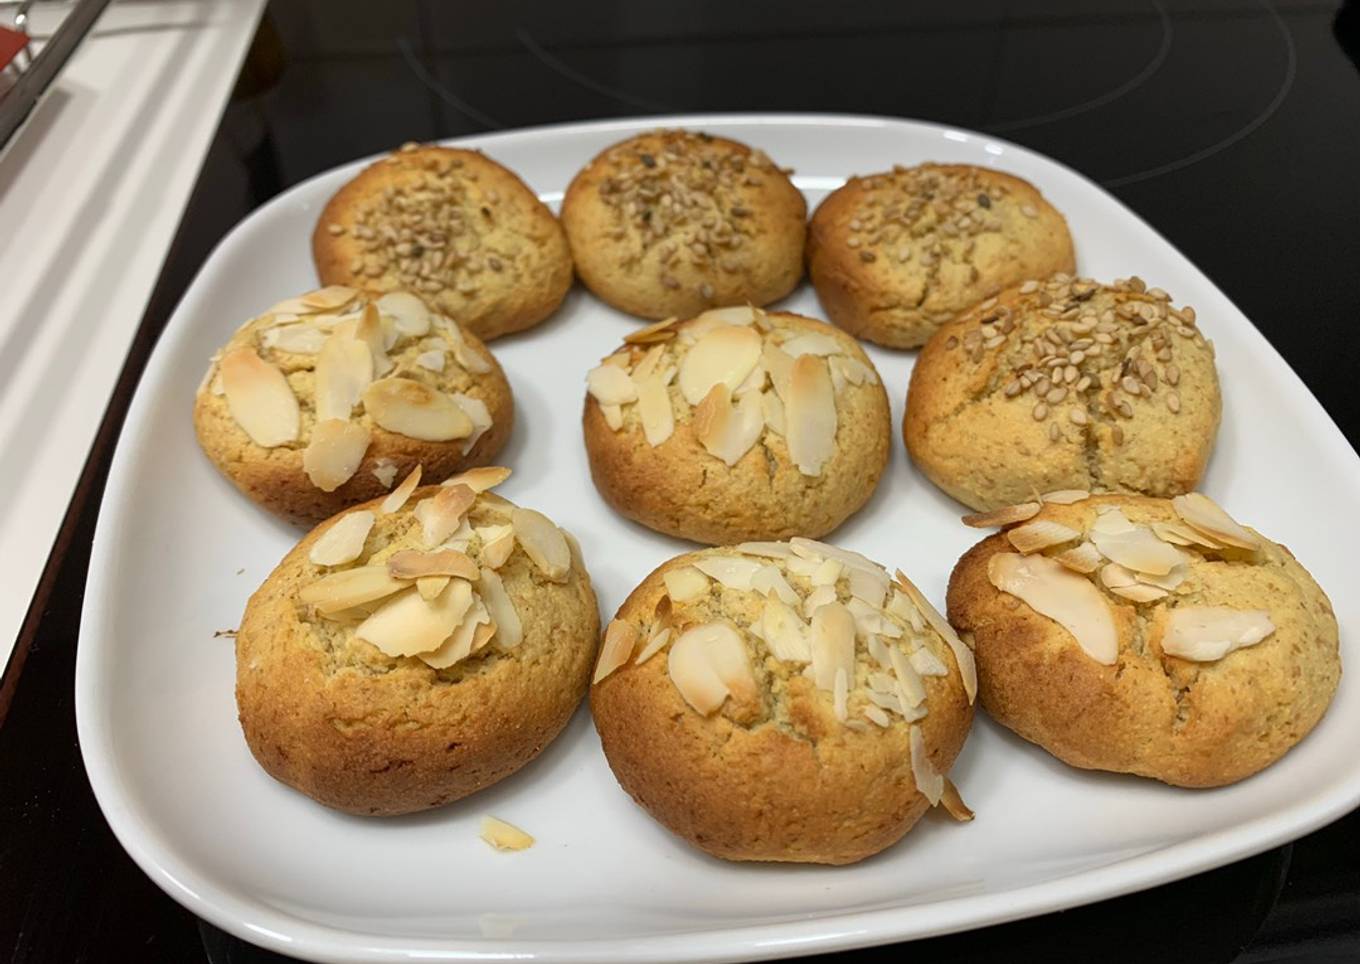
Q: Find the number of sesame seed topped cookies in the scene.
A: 4